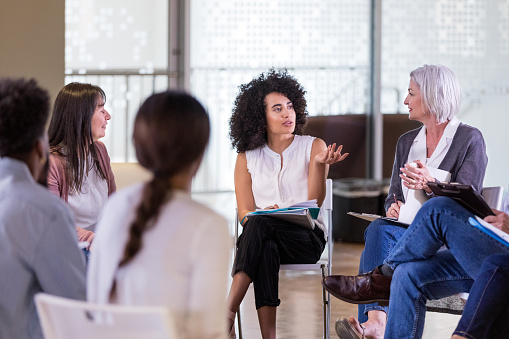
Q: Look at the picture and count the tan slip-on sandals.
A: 1